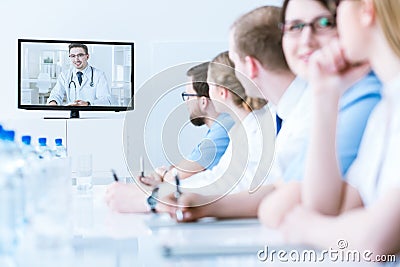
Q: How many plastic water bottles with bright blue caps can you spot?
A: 5